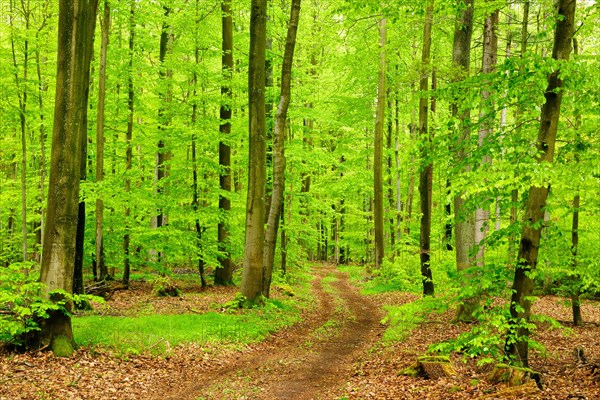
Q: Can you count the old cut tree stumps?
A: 2